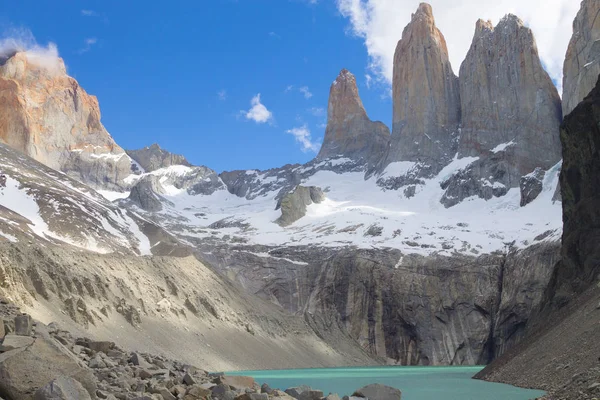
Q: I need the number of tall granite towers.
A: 3